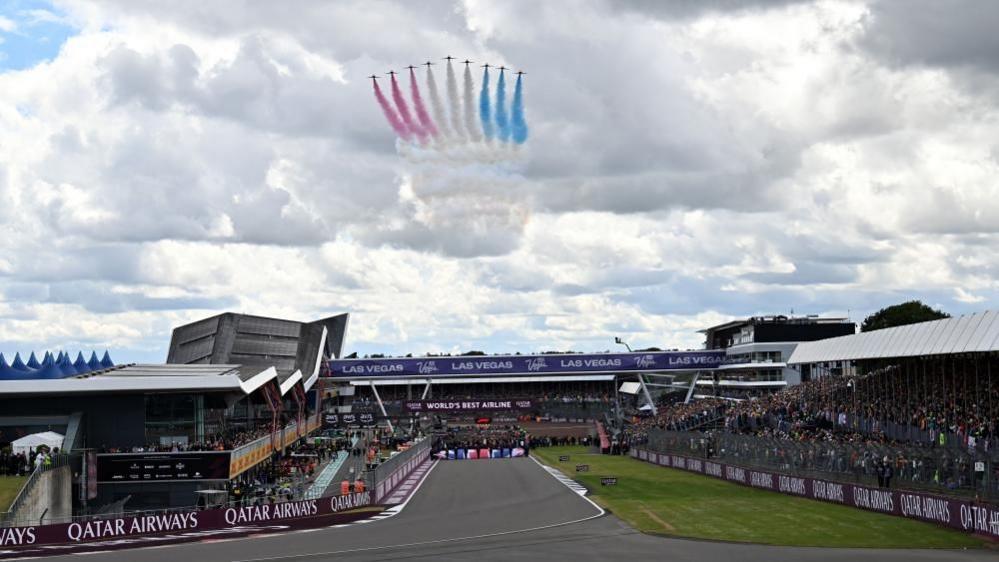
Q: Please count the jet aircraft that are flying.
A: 9